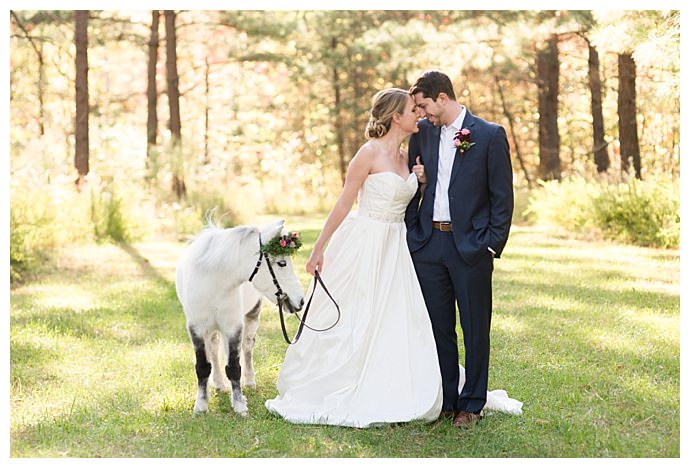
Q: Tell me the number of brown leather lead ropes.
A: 1